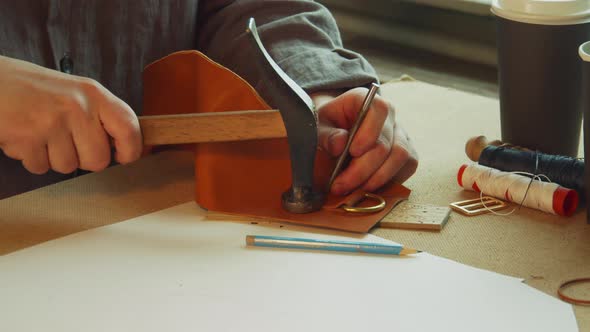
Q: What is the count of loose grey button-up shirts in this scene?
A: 1